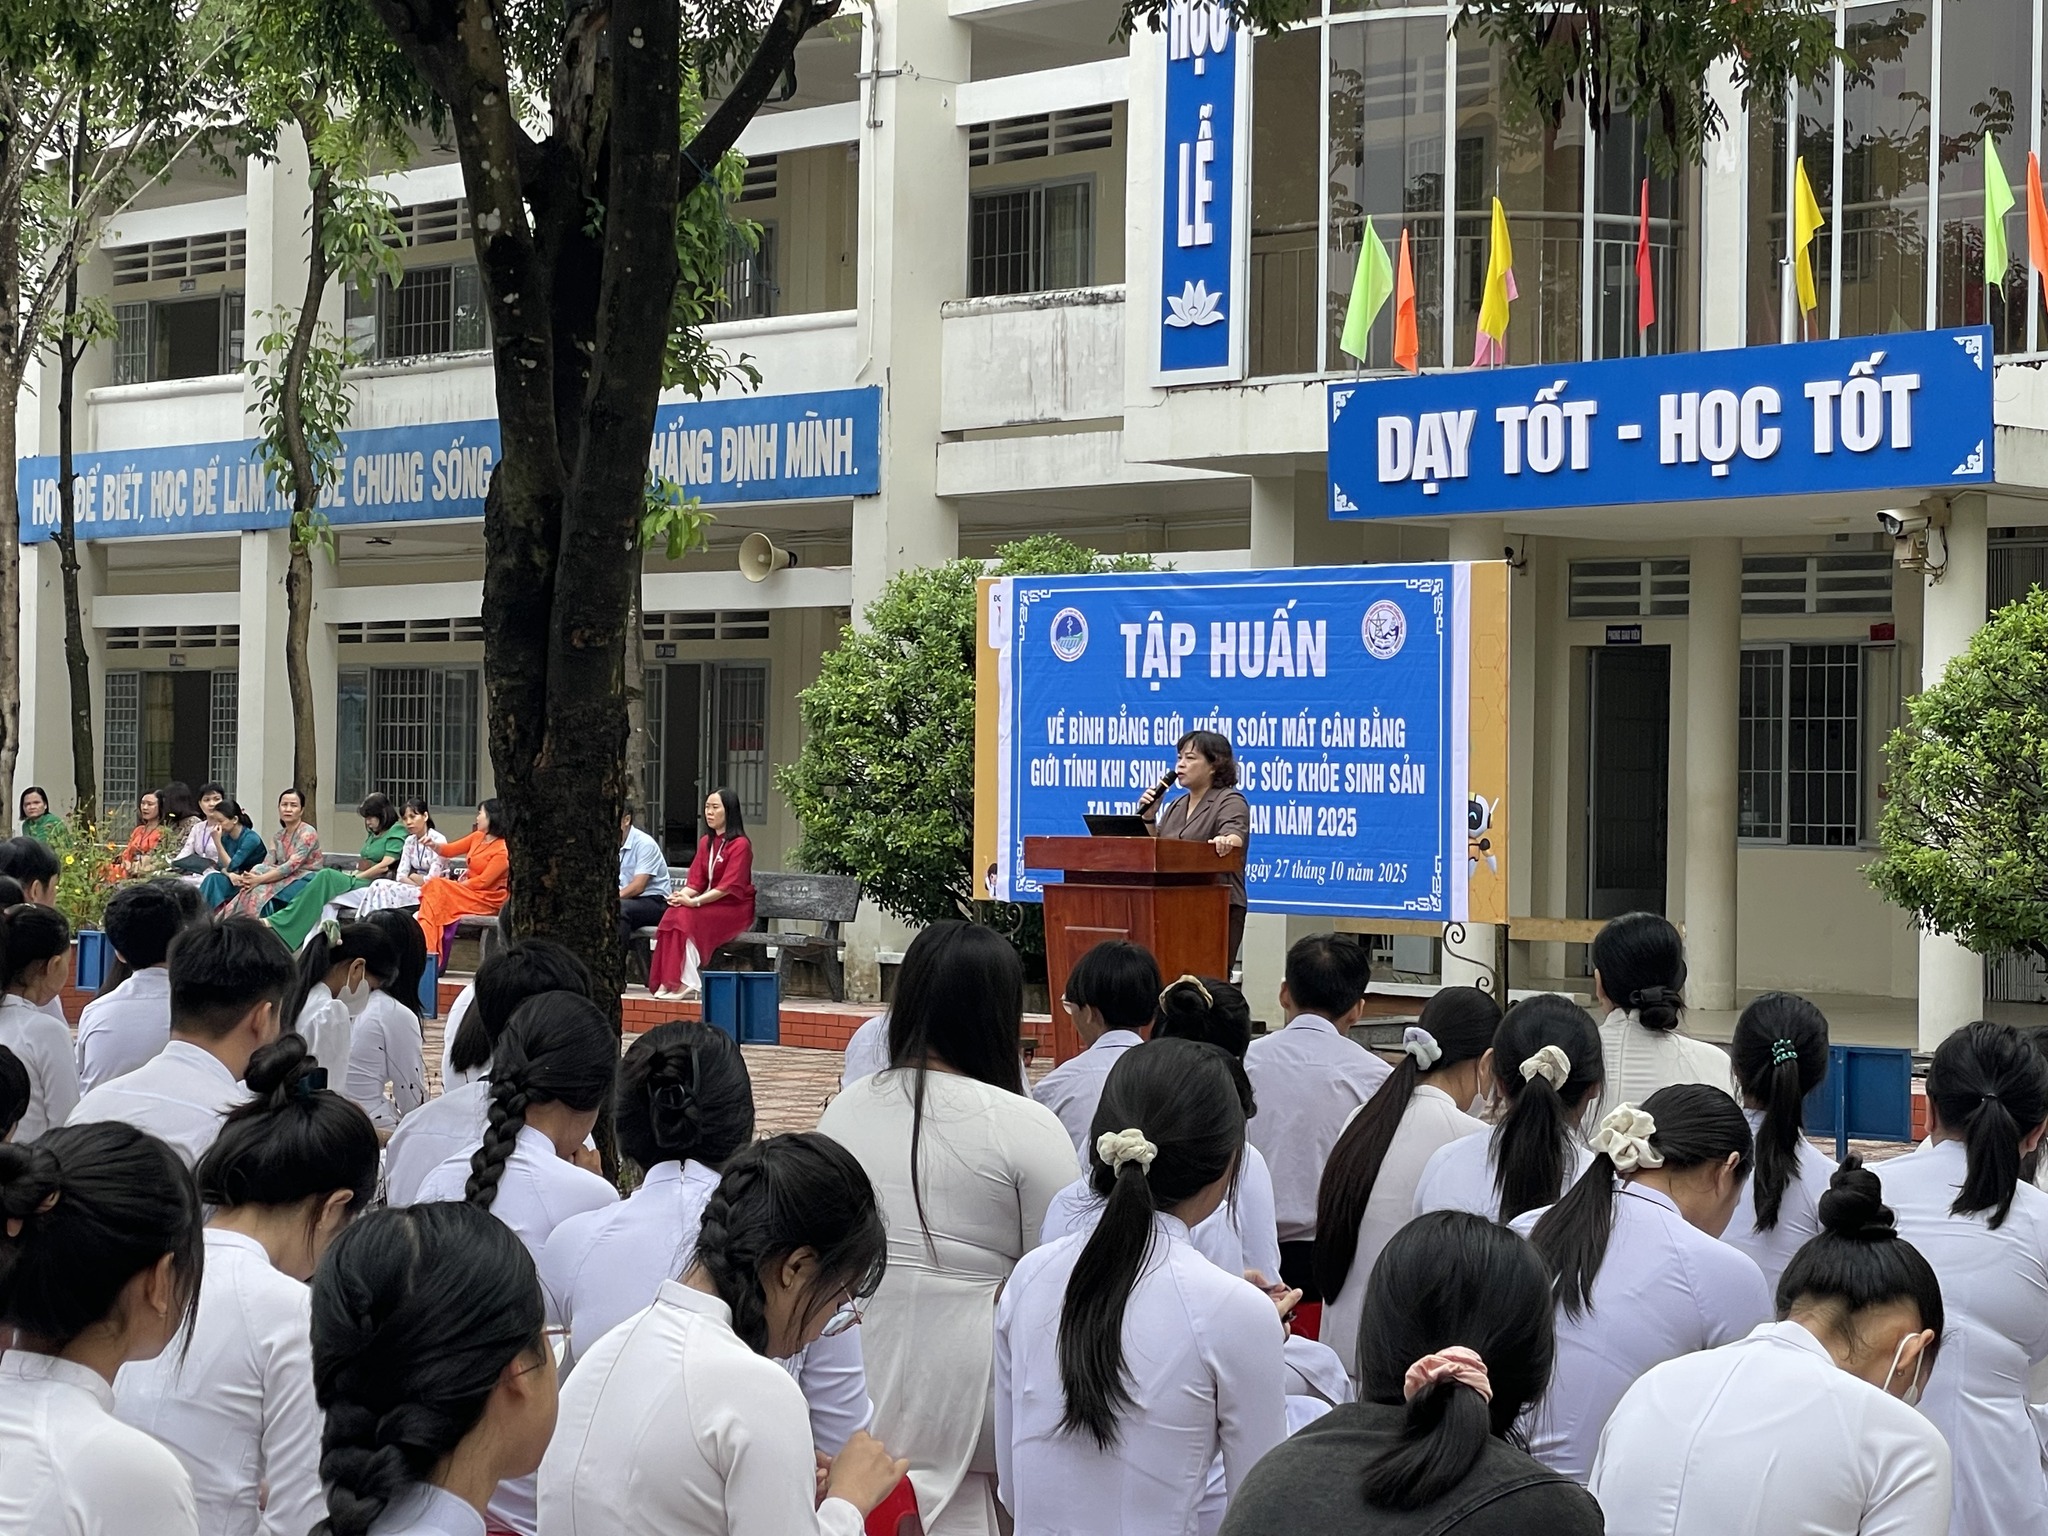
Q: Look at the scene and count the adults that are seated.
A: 11